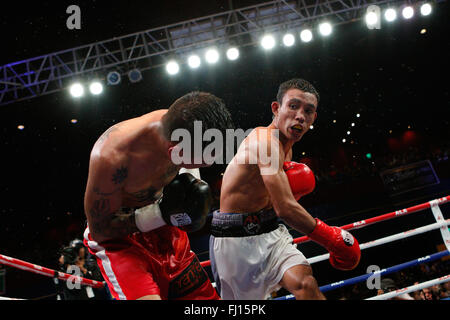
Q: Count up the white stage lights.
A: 14